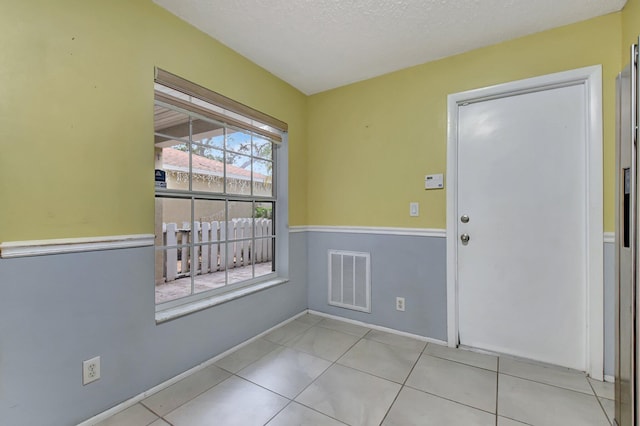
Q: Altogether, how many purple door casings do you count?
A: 0